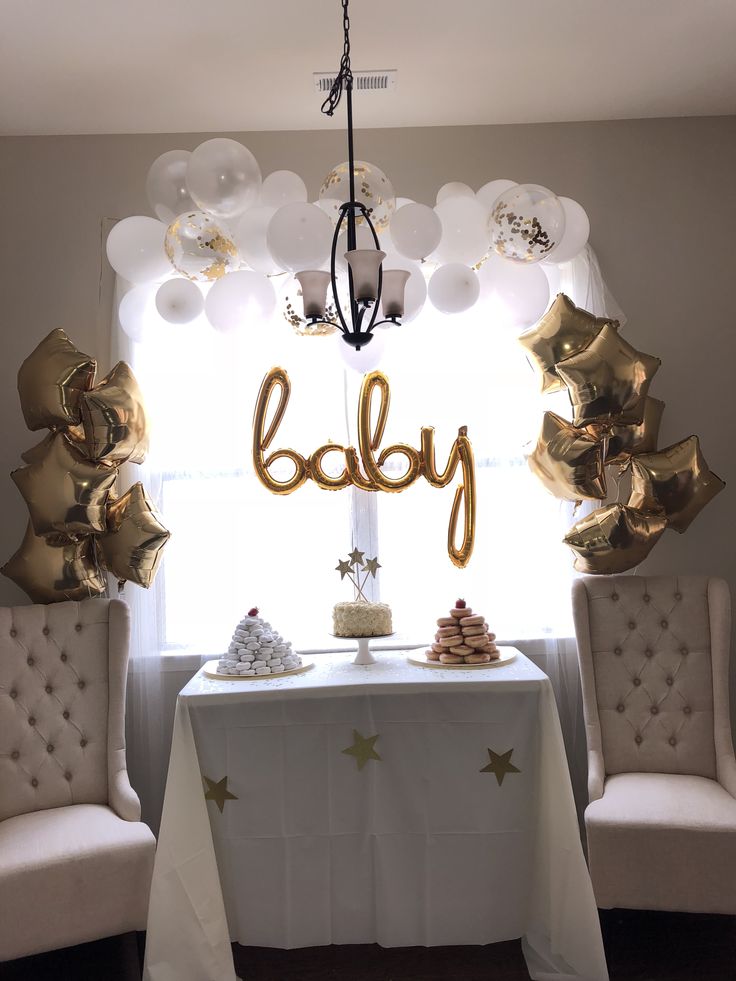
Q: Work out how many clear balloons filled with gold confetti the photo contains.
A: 4